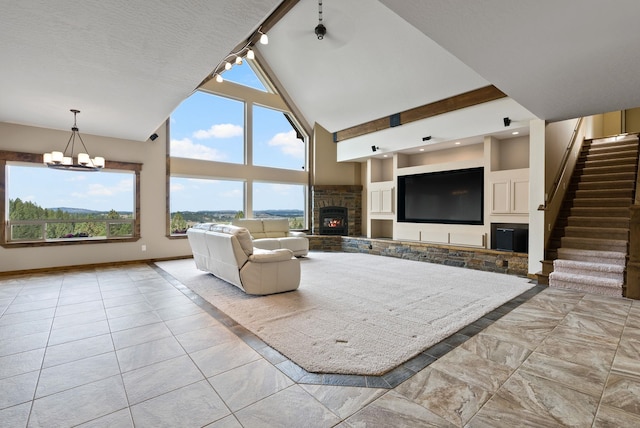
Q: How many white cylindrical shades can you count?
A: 6